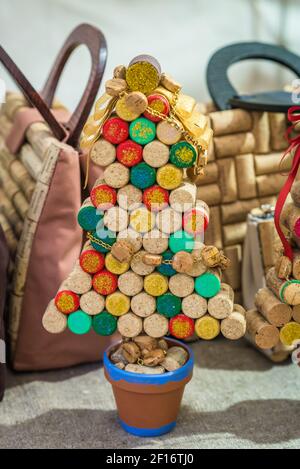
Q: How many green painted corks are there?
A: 11